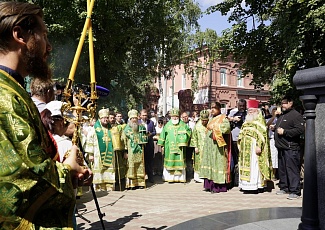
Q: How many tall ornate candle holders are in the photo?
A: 1